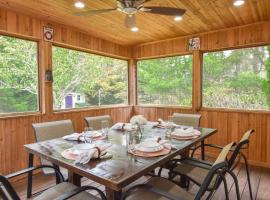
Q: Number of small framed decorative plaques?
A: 2